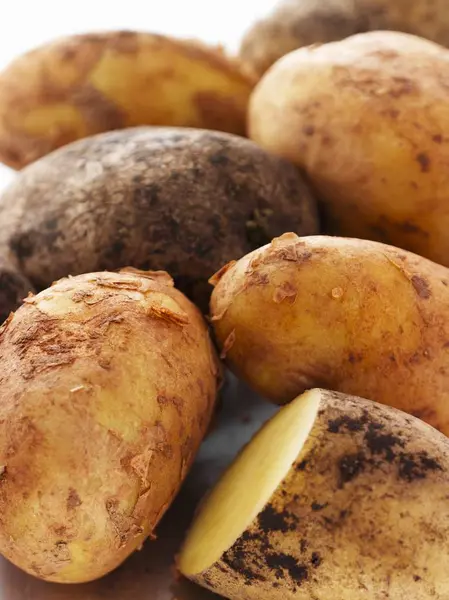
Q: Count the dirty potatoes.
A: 3